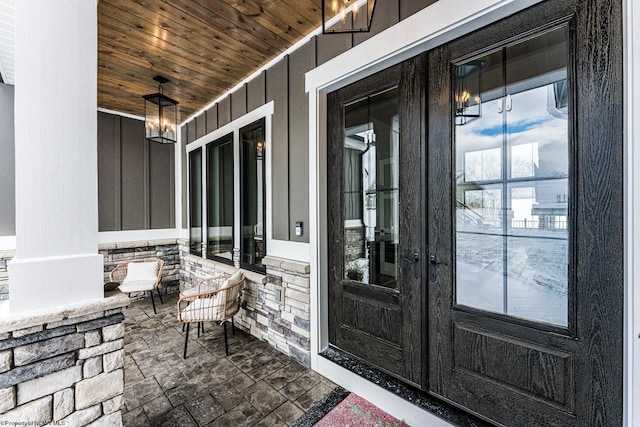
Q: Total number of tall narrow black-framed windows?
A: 3